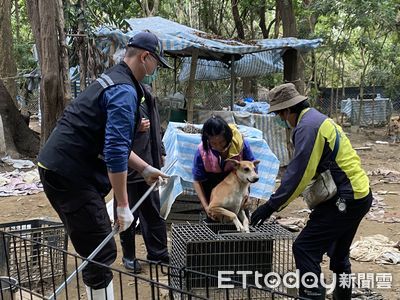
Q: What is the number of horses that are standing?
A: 0